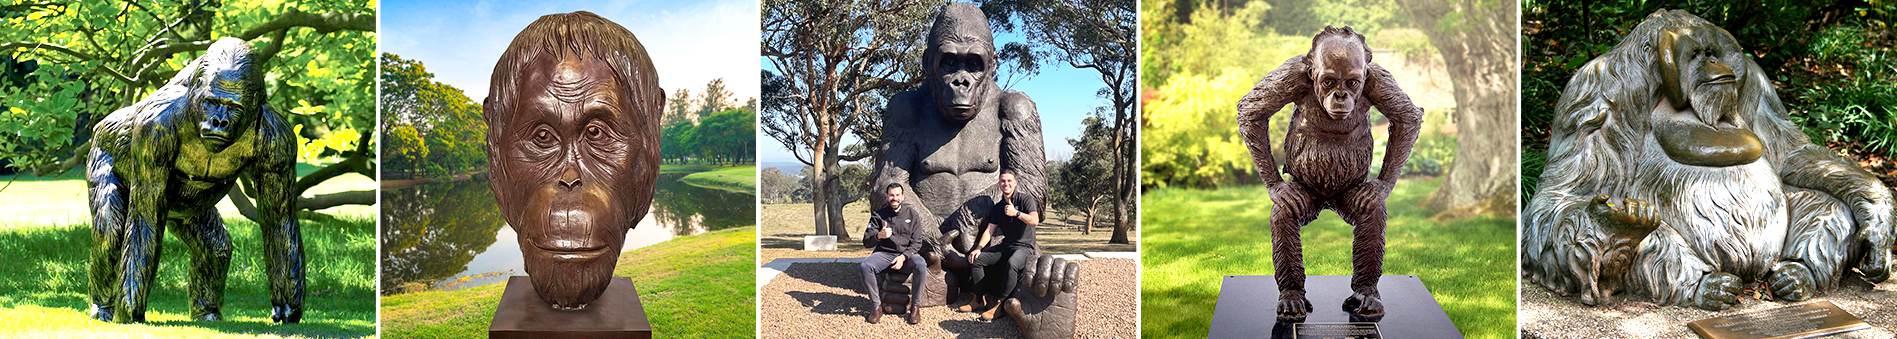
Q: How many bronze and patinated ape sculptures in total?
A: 5